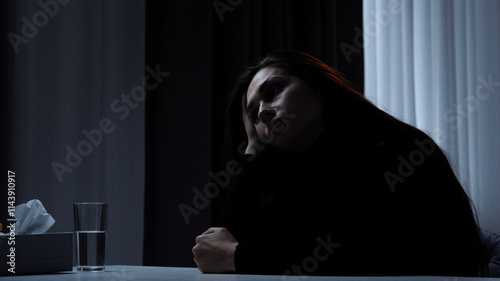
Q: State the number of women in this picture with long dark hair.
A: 1